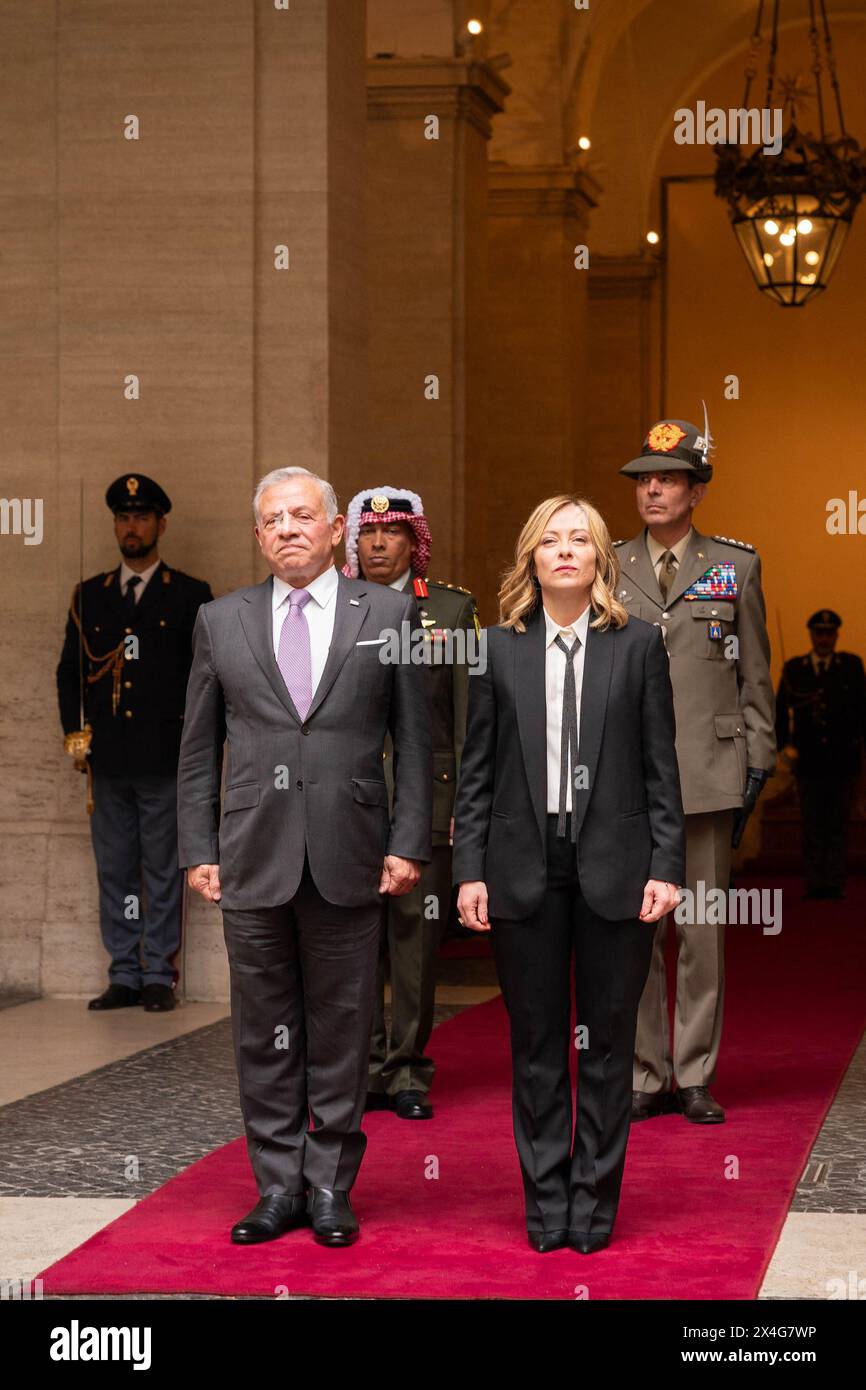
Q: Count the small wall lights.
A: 3